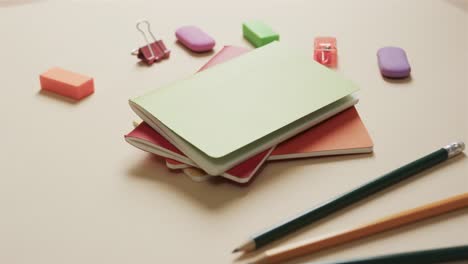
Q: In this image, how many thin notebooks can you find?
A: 4